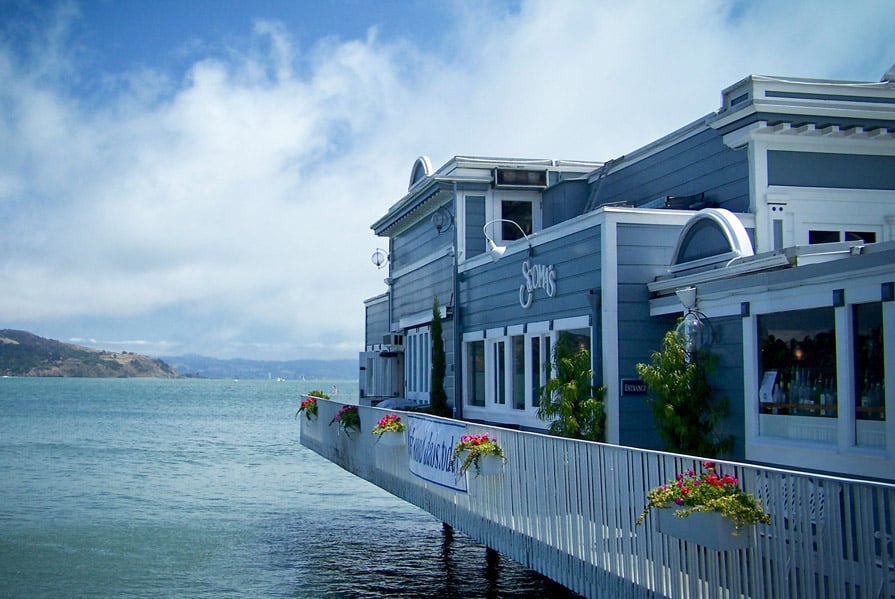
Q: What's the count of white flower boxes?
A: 5